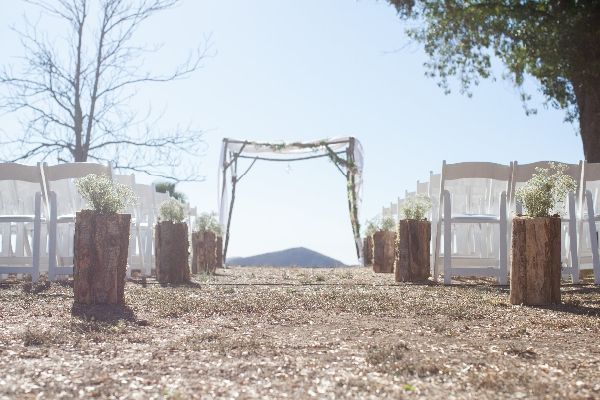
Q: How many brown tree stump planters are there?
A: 8